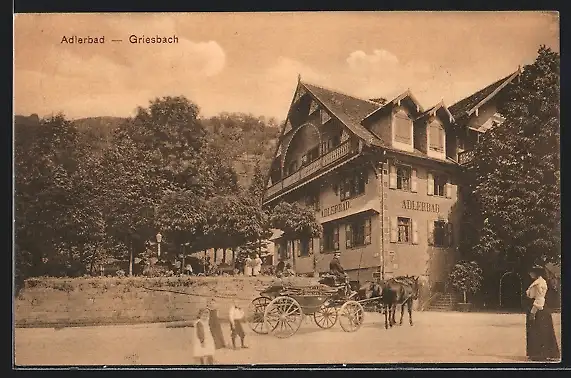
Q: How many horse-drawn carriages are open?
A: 1